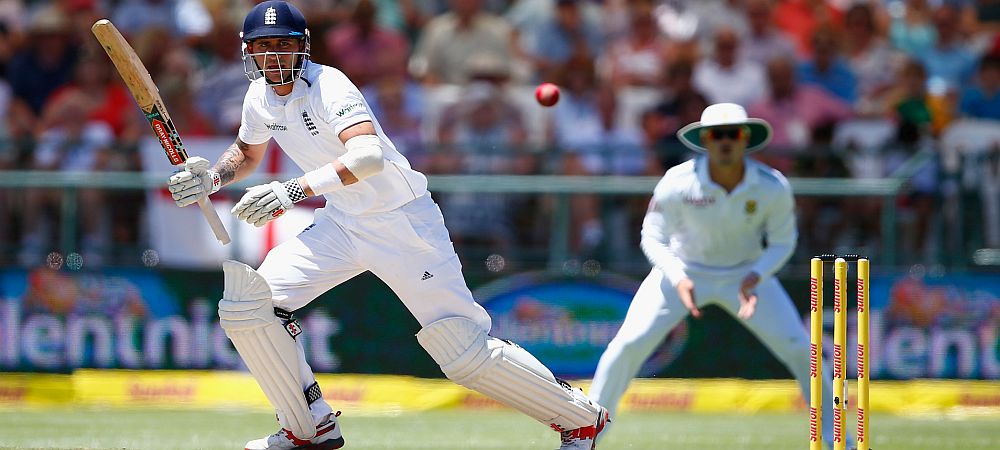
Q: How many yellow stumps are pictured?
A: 3